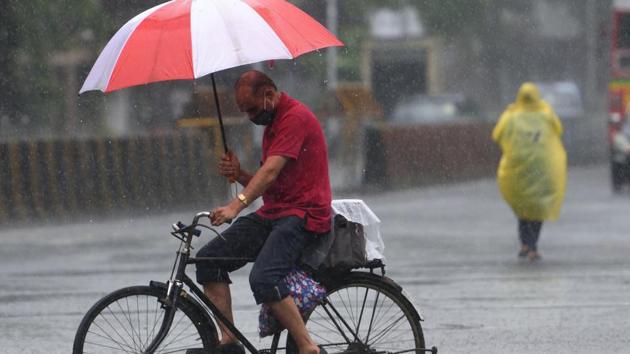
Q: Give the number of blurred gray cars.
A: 2